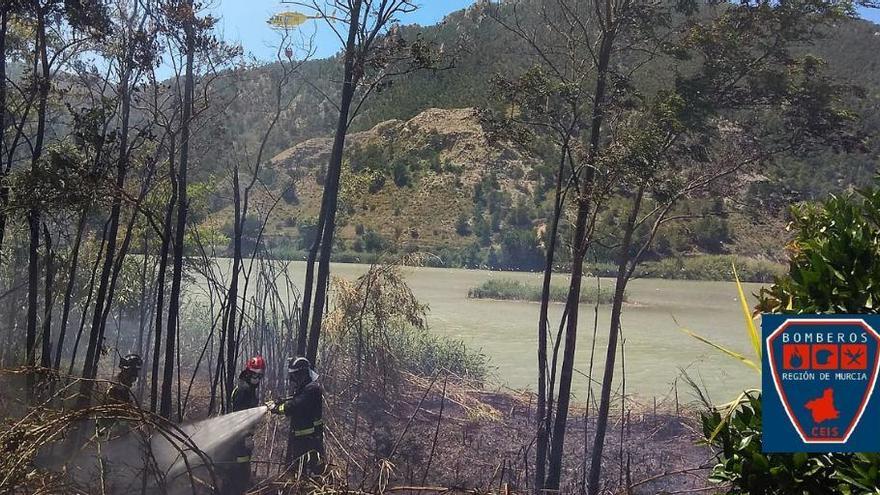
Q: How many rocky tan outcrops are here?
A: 1